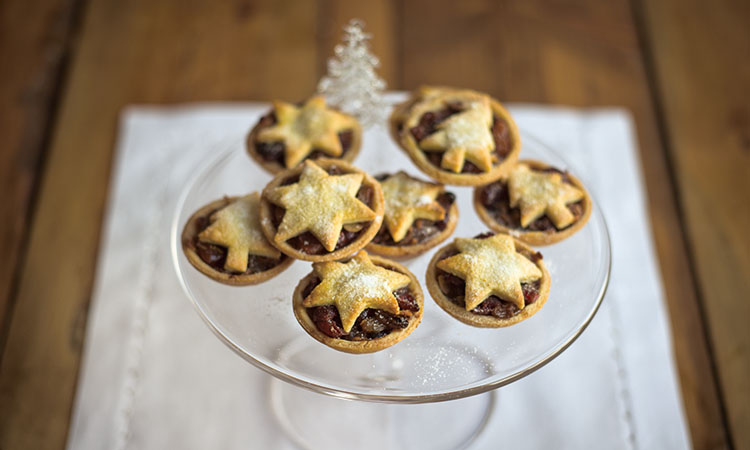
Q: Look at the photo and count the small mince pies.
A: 9